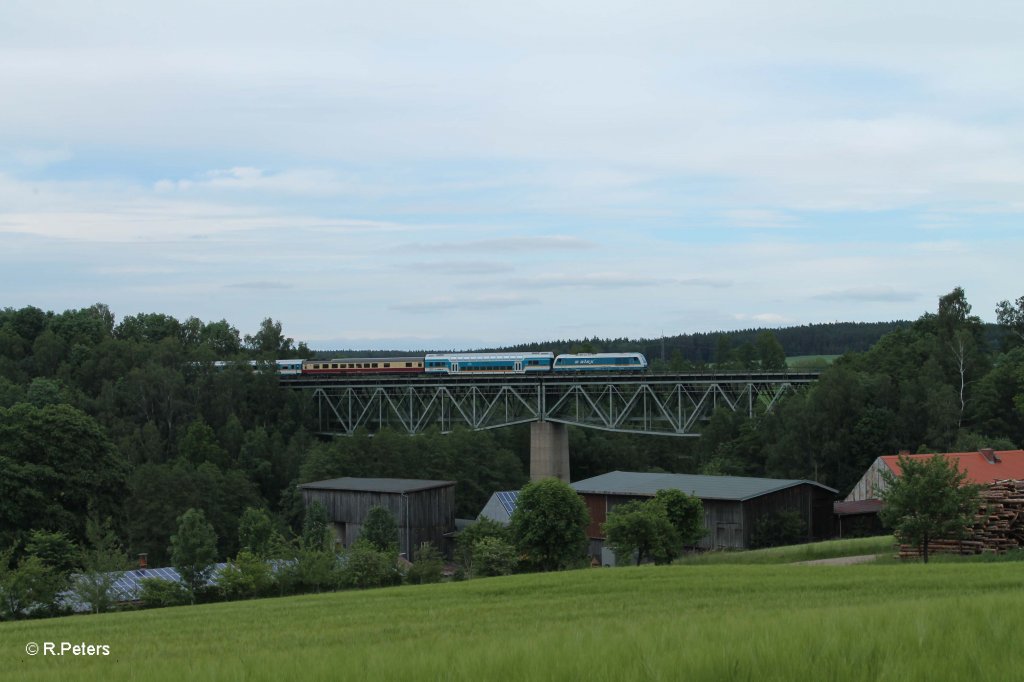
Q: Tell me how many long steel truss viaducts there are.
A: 1